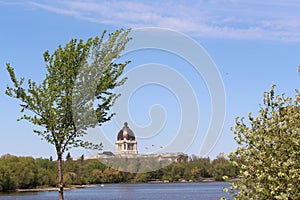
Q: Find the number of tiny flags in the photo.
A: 3